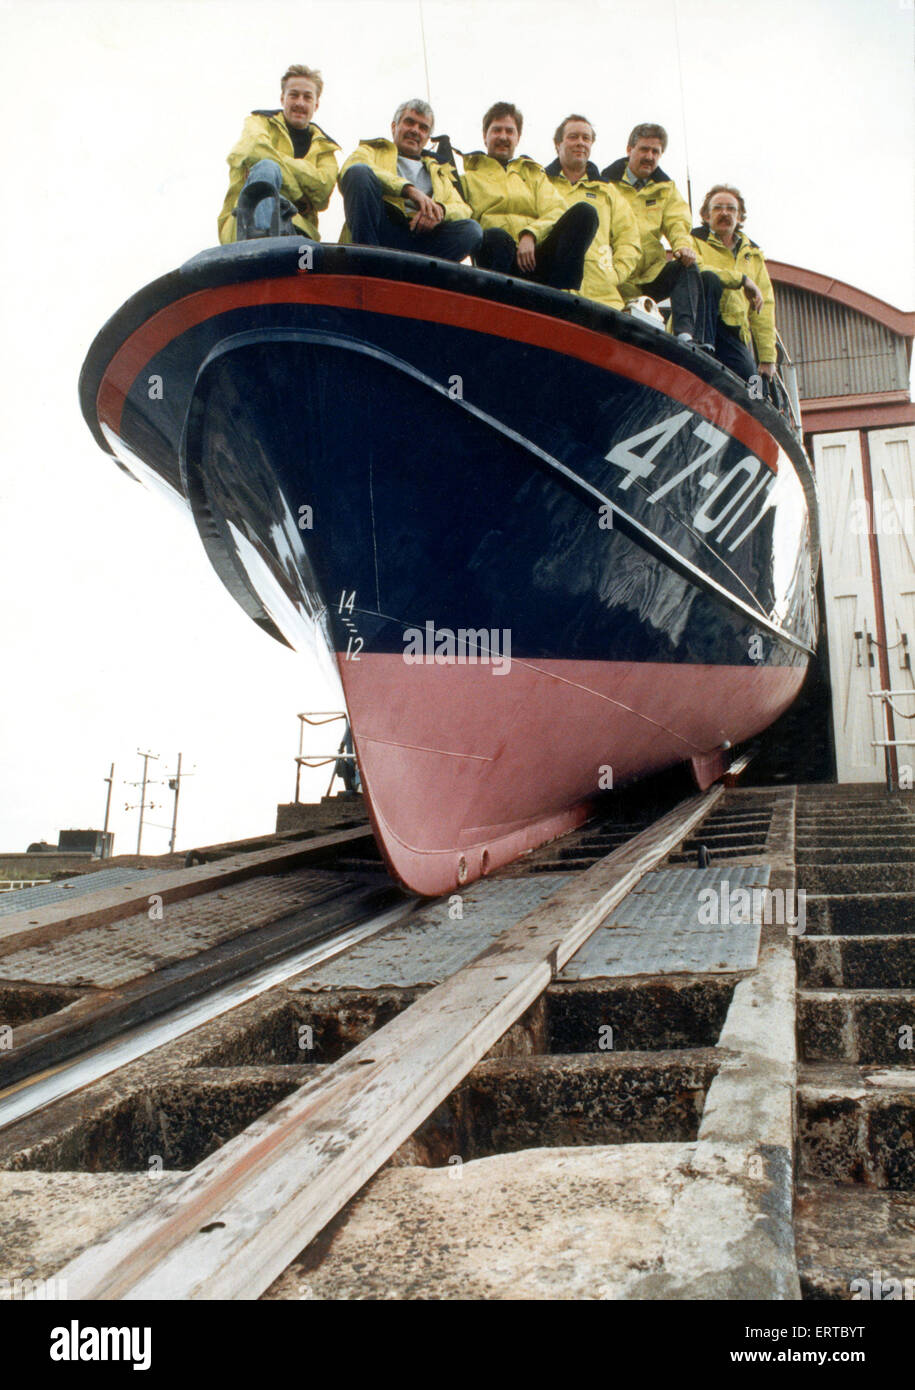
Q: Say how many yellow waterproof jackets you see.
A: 6